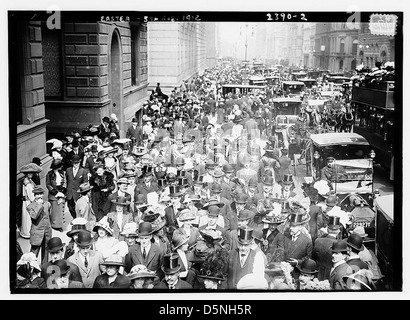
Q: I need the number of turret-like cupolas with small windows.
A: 0